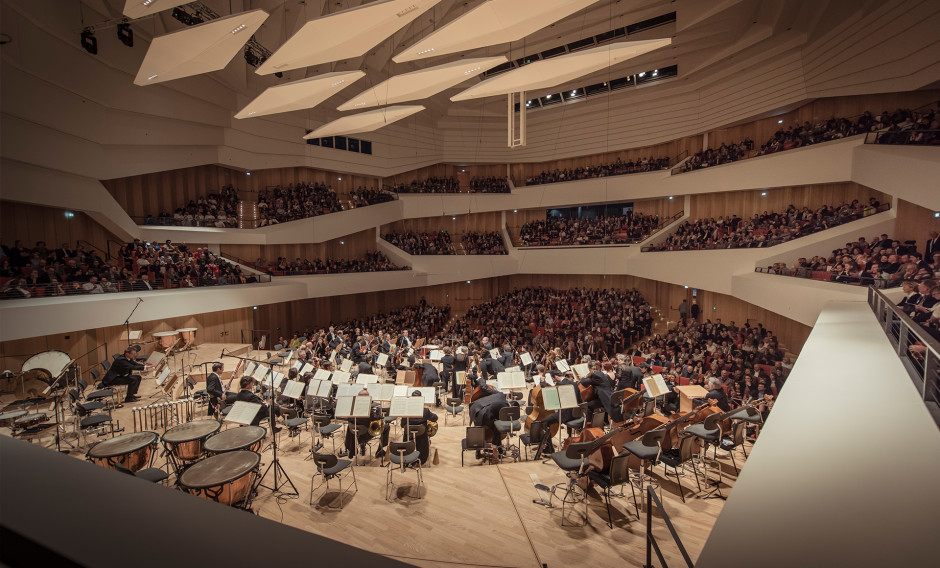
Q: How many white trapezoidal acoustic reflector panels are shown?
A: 8